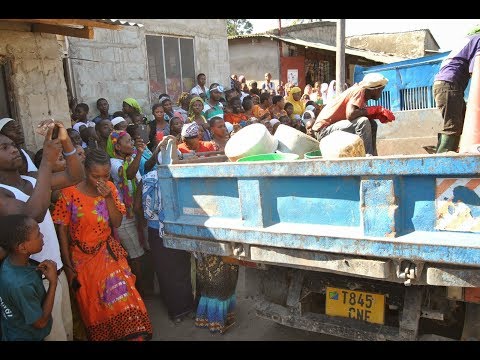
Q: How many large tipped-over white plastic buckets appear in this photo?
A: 3